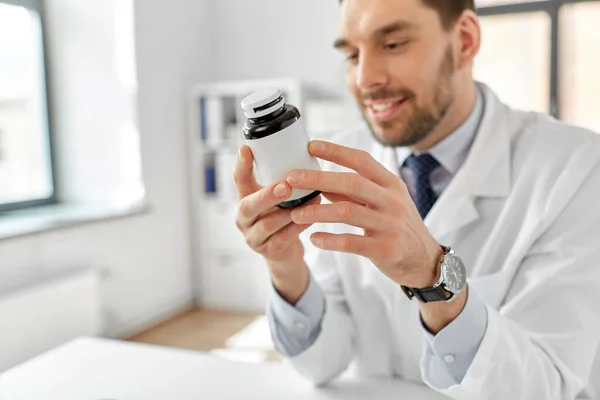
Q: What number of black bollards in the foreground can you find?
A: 0